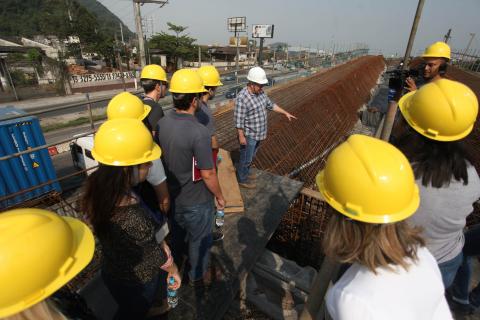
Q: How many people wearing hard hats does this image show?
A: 10